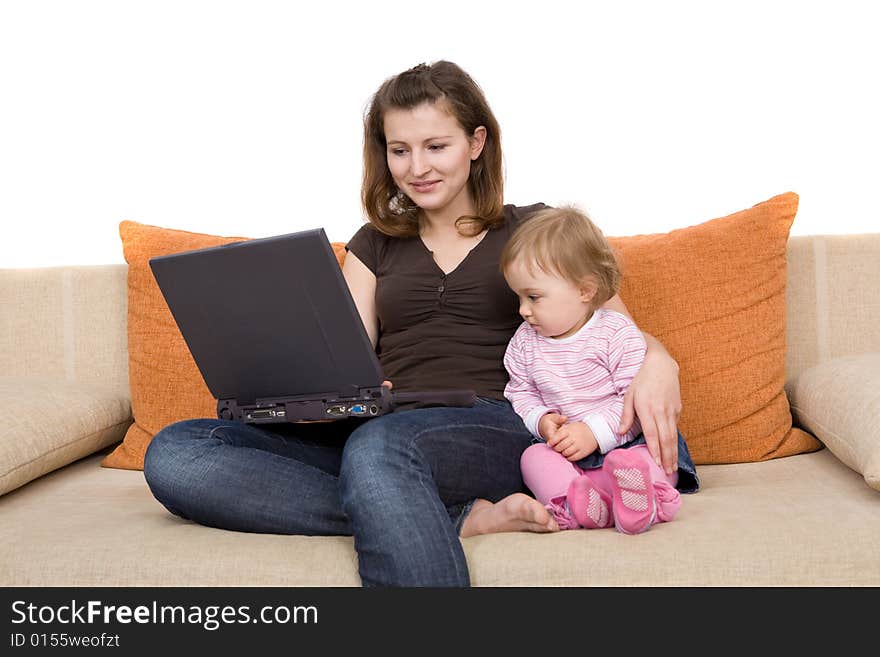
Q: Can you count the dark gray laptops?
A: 1